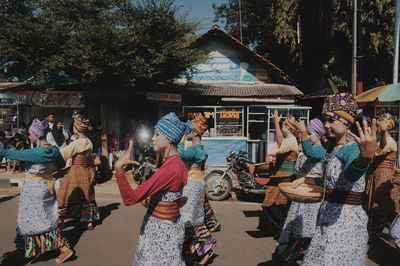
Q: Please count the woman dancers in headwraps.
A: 8